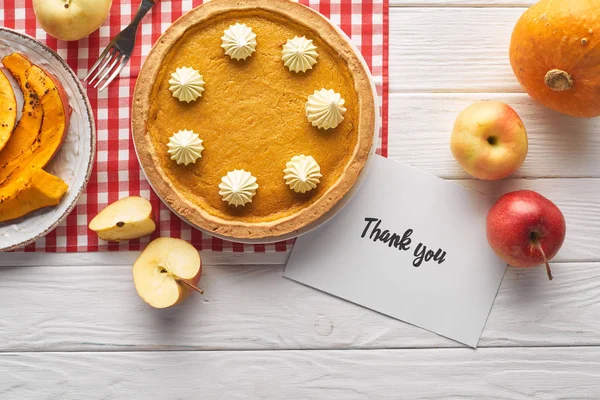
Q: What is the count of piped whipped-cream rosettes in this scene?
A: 7